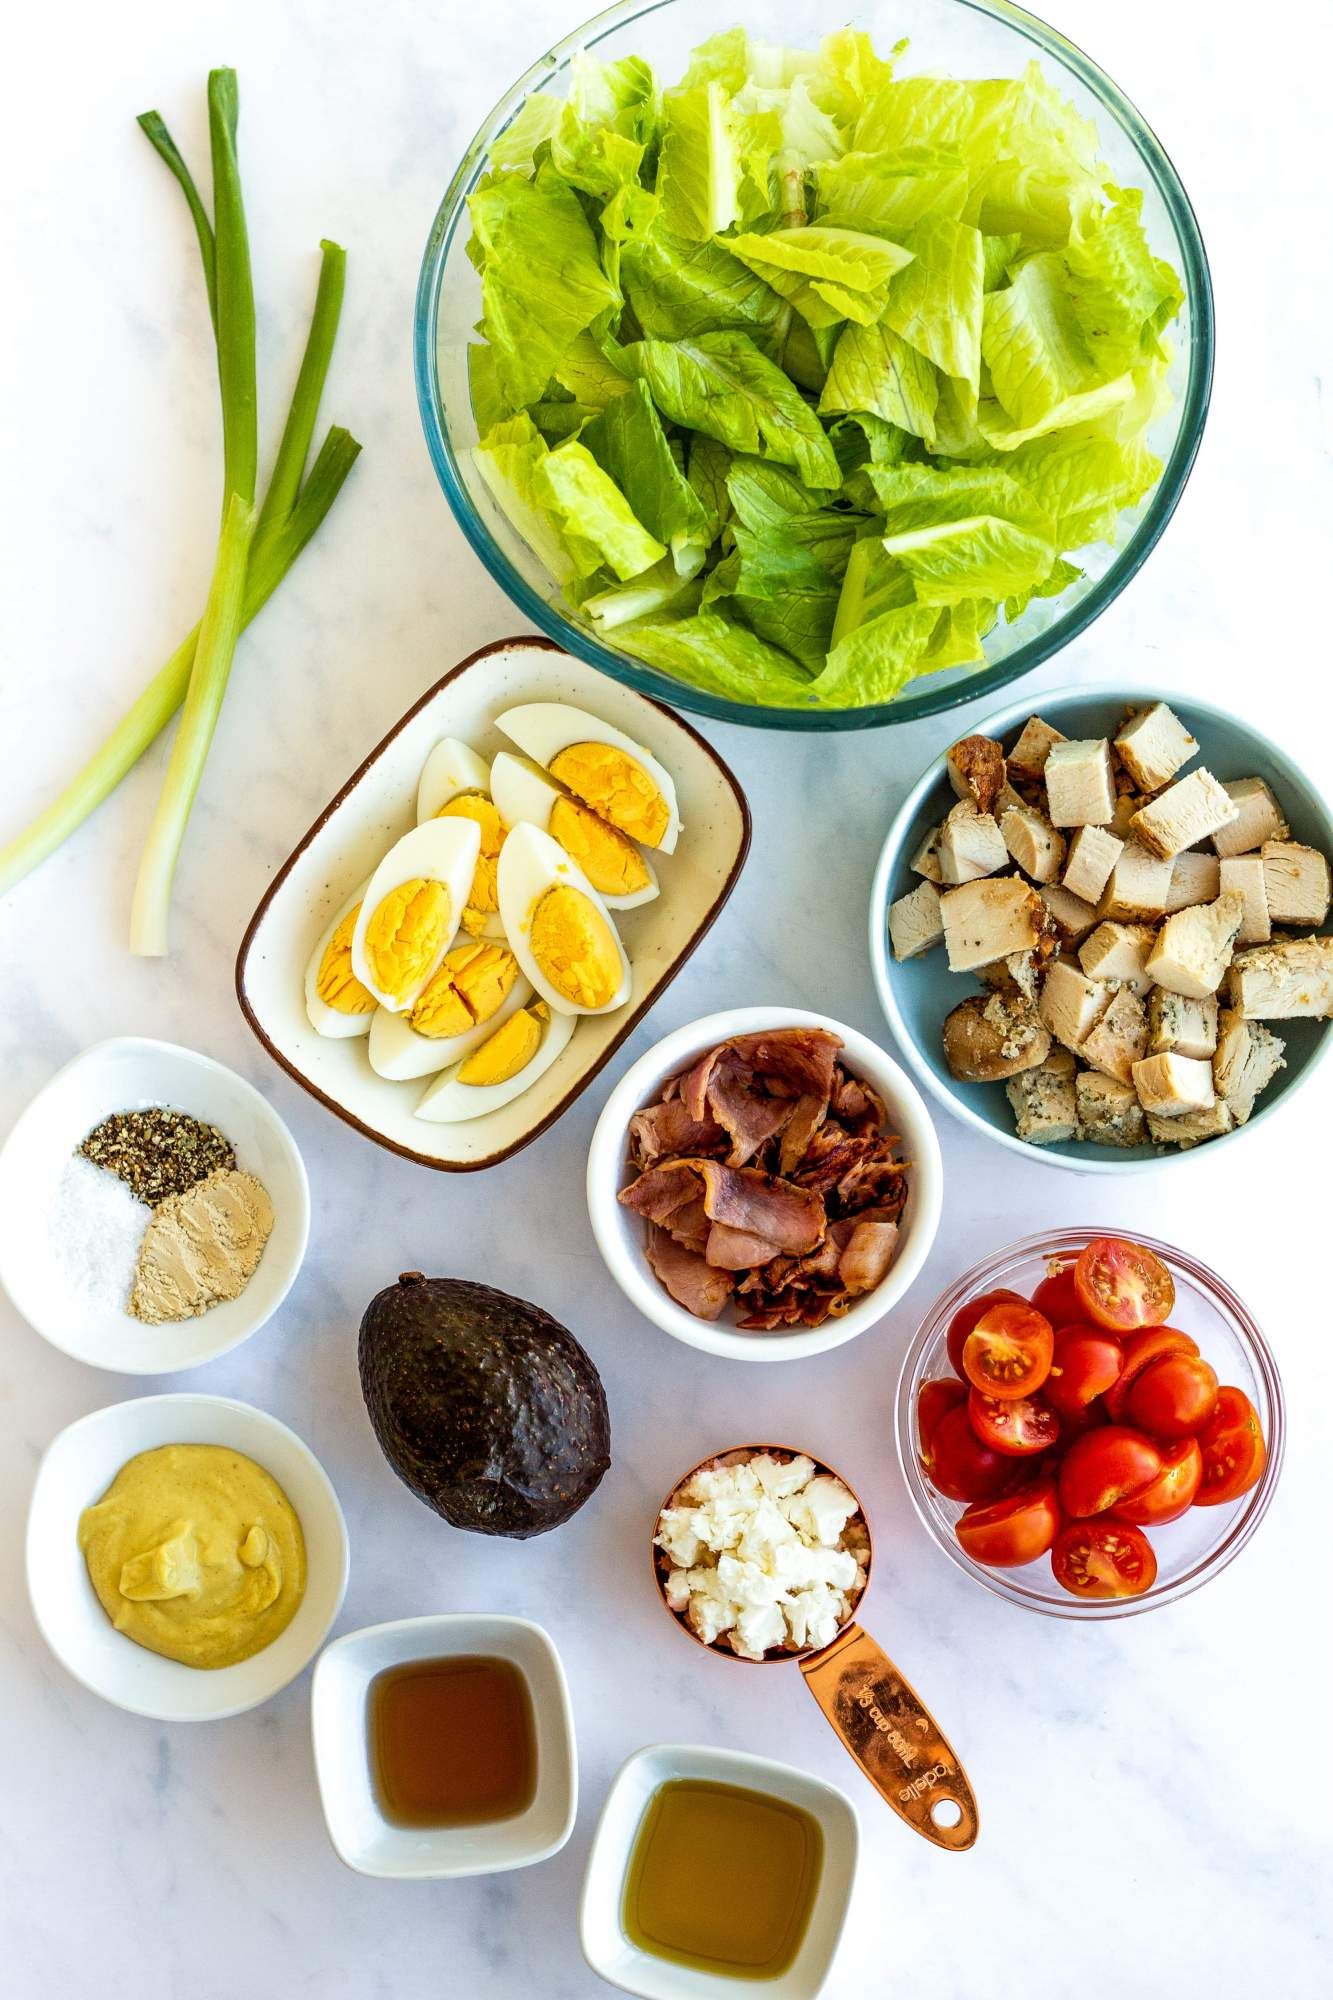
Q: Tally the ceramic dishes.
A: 7